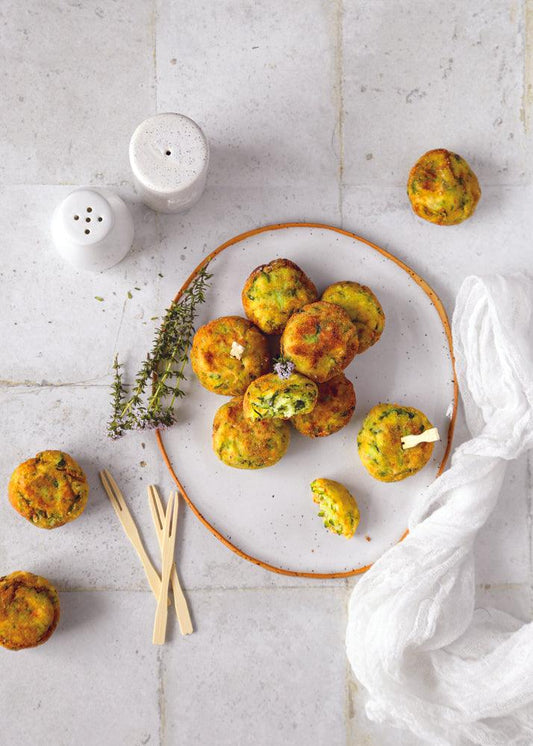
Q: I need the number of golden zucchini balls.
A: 12